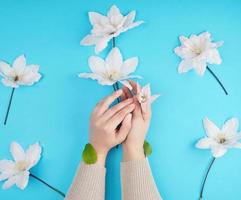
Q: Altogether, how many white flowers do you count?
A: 7